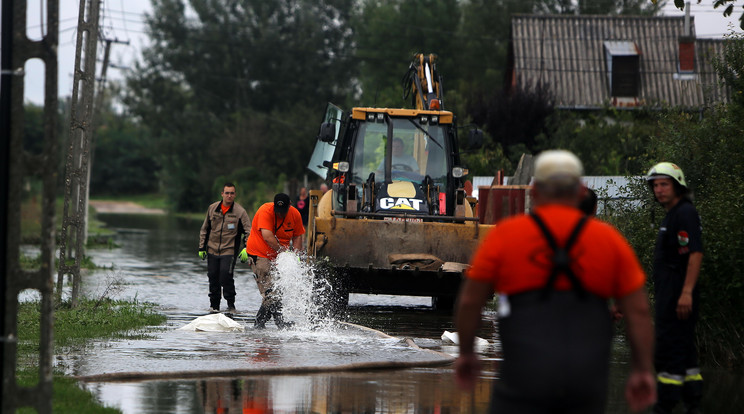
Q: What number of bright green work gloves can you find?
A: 2